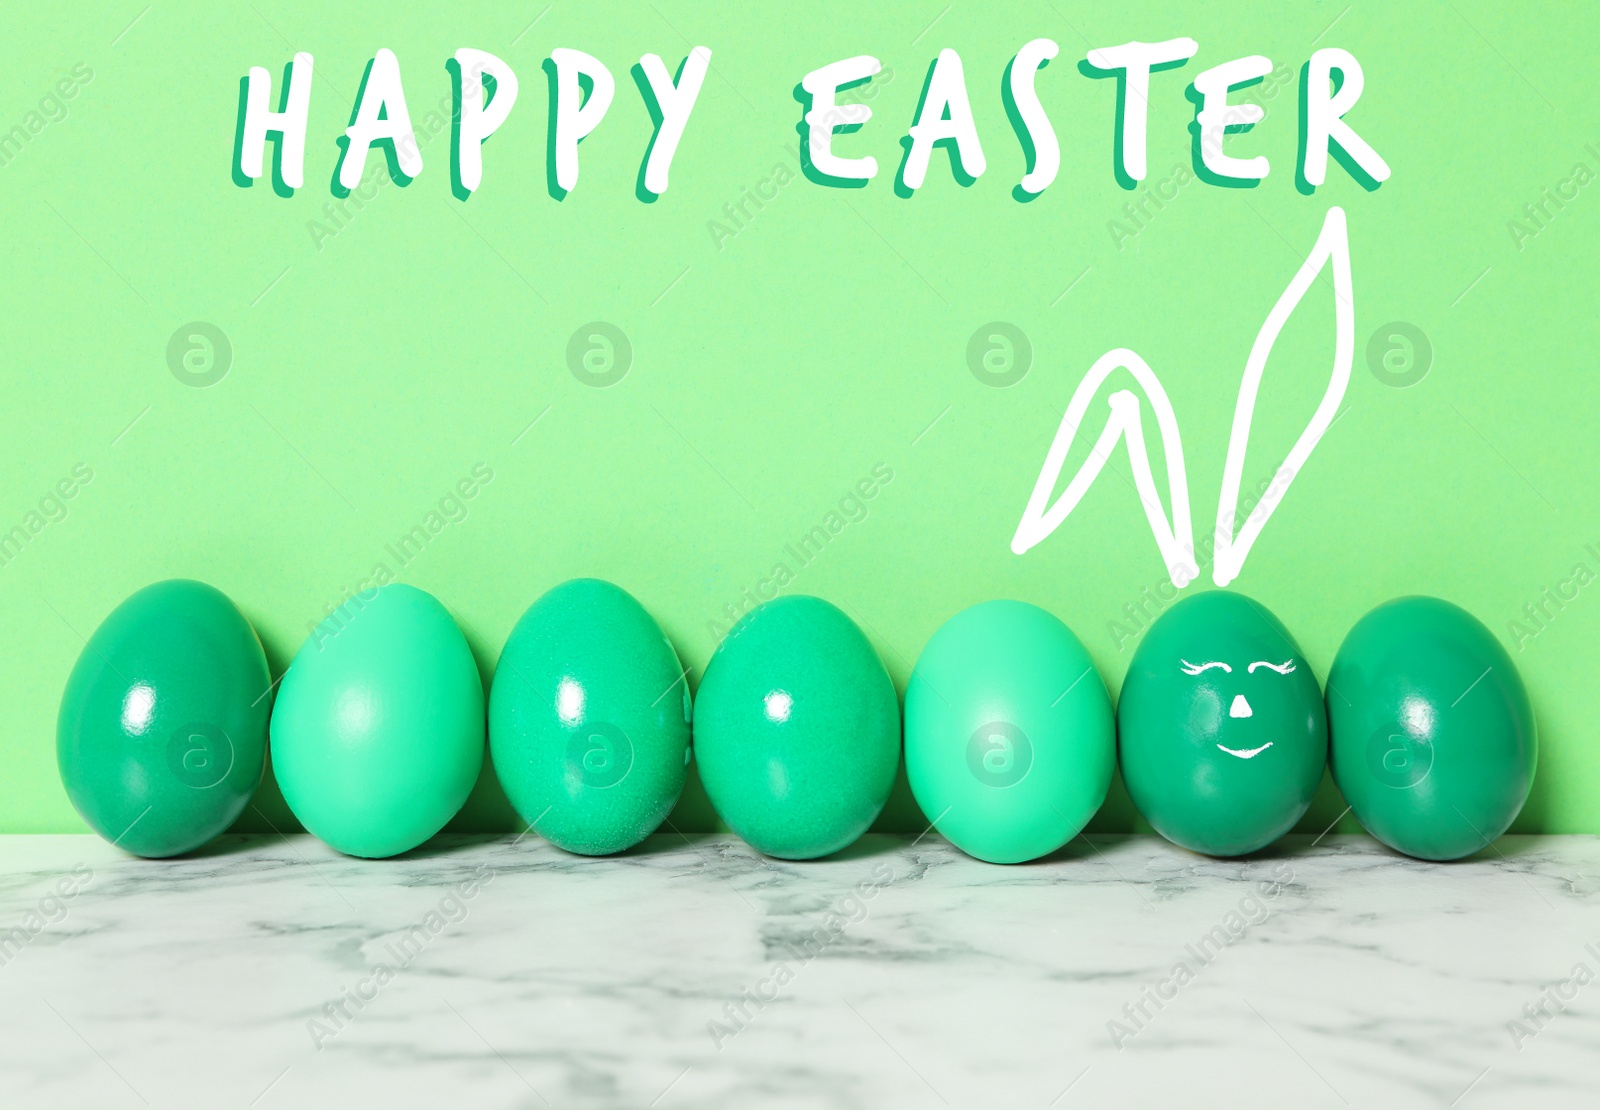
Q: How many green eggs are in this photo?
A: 7